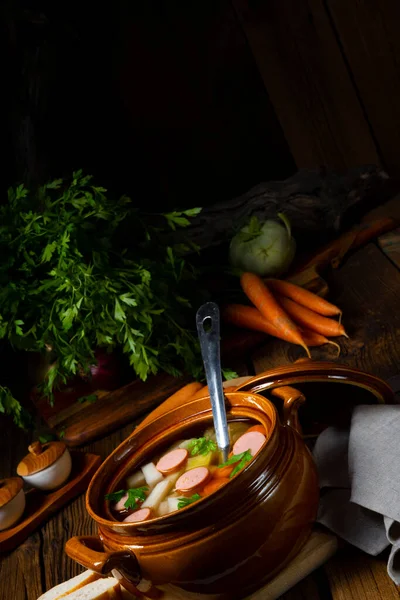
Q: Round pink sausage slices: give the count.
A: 5